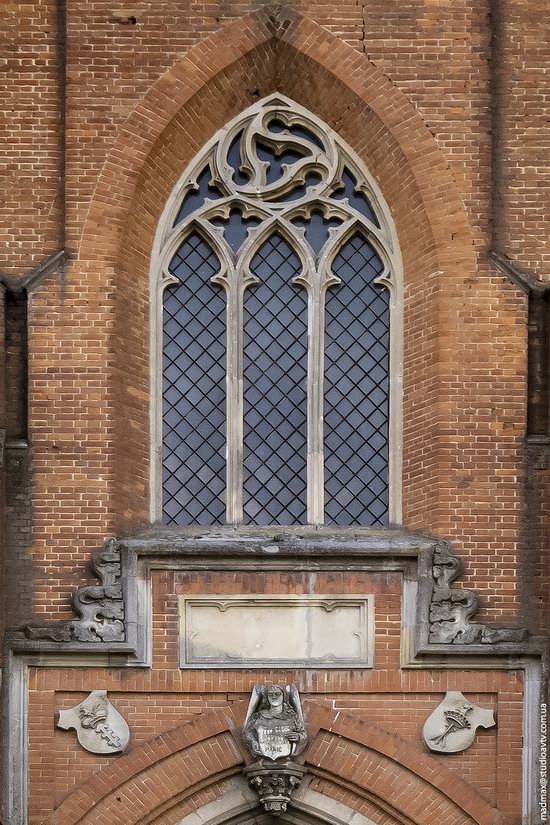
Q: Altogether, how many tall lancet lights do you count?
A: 3